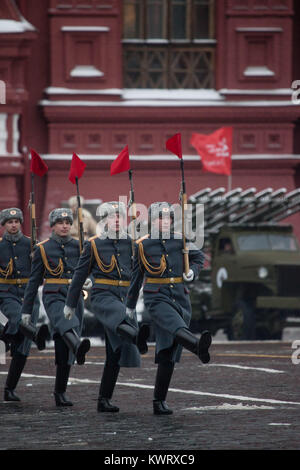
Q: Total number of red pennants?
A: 4